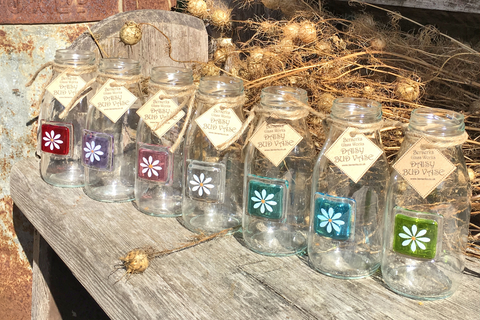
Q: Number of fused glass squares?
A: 7